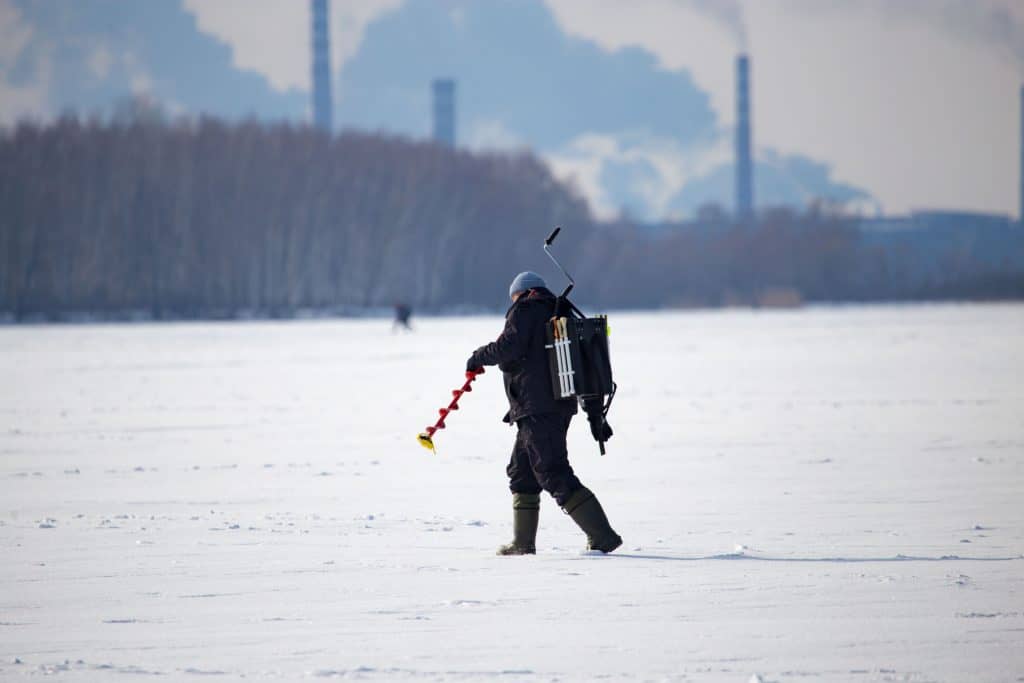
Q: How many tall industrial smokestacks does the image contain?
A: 4